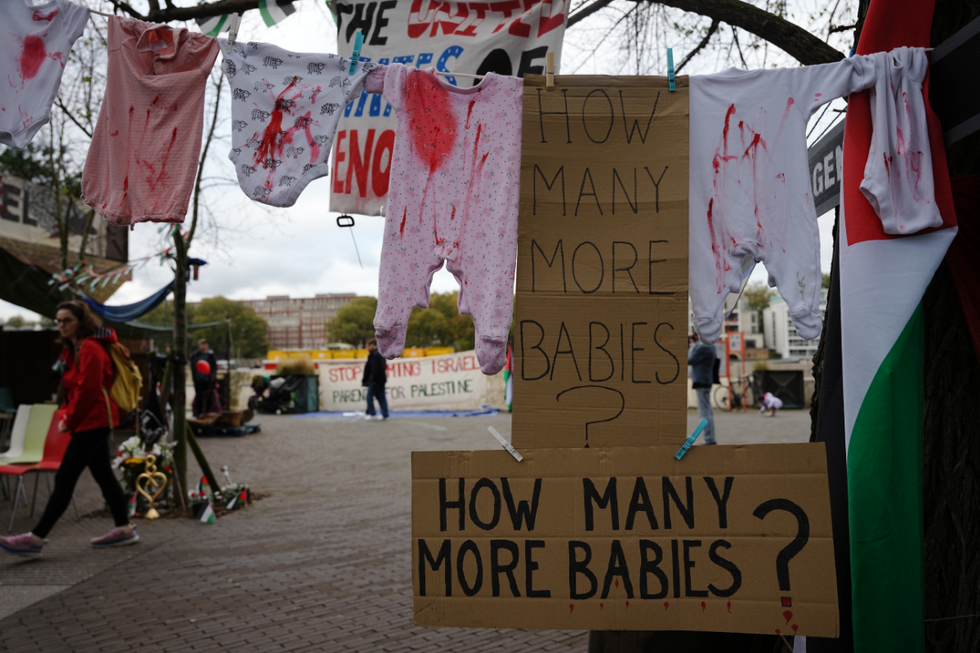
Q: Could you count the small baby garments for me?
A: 6